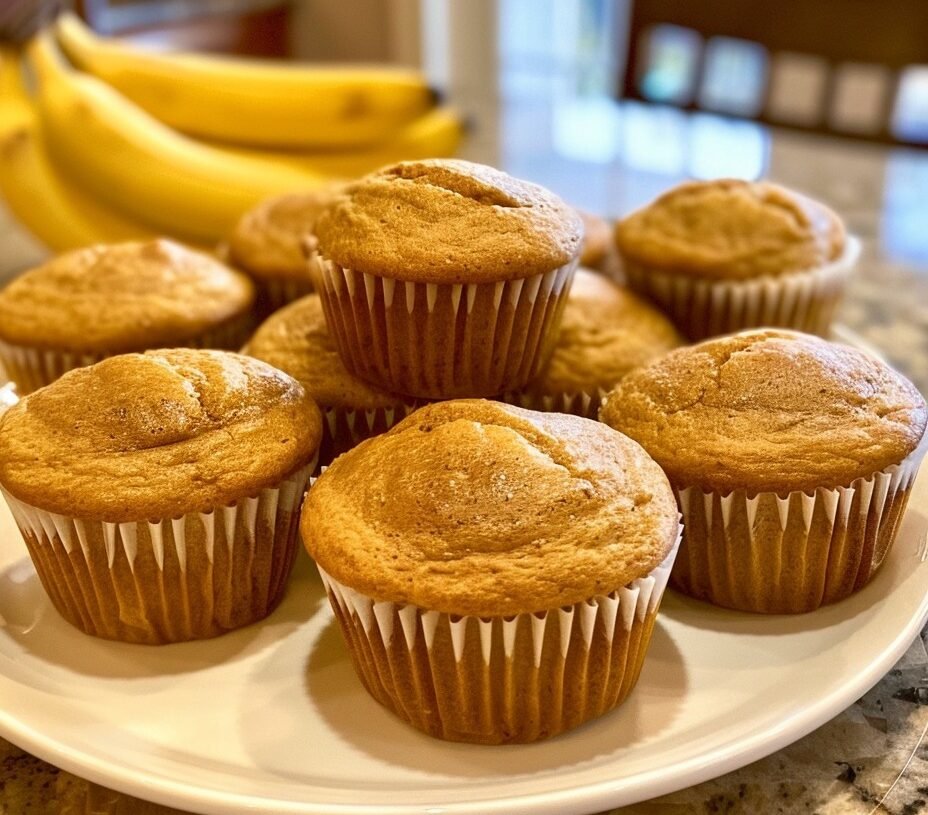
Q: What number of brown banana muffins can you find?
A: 10